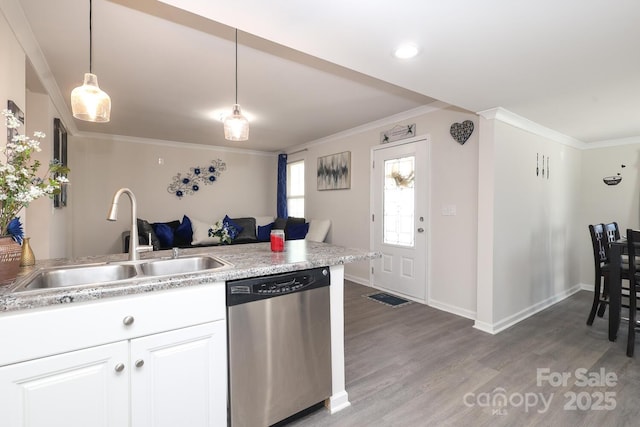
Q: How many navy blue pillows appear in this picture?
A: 5